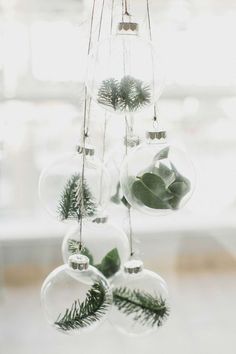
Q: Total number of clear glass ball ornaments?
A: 7